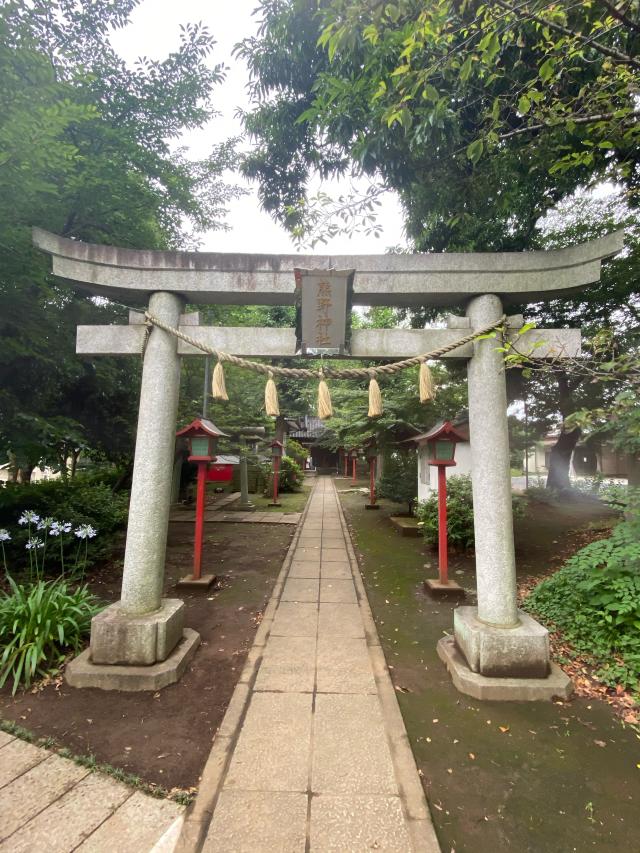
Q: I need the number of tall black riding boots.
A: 0